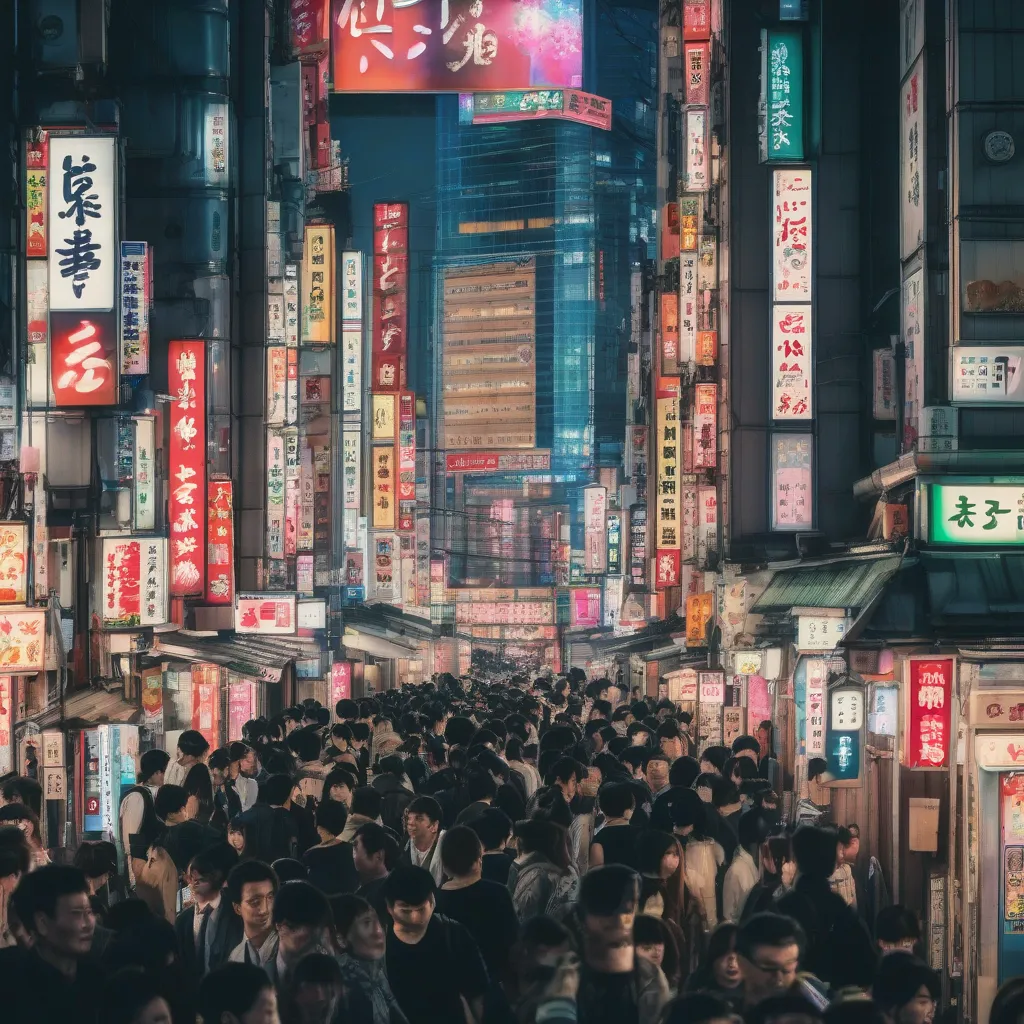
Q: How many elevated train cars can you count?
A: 0